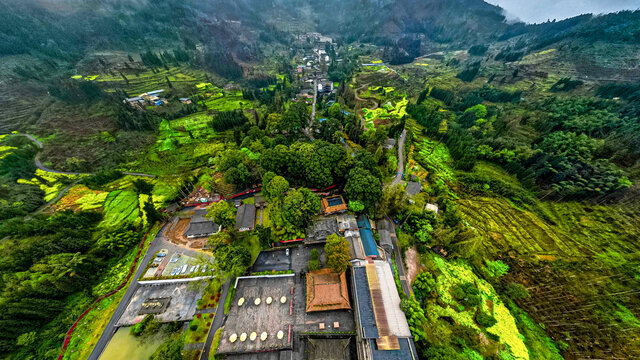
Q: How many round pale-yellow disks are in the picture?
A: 9